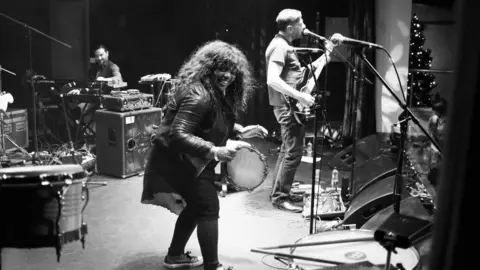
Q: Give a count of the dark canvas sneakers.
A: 2